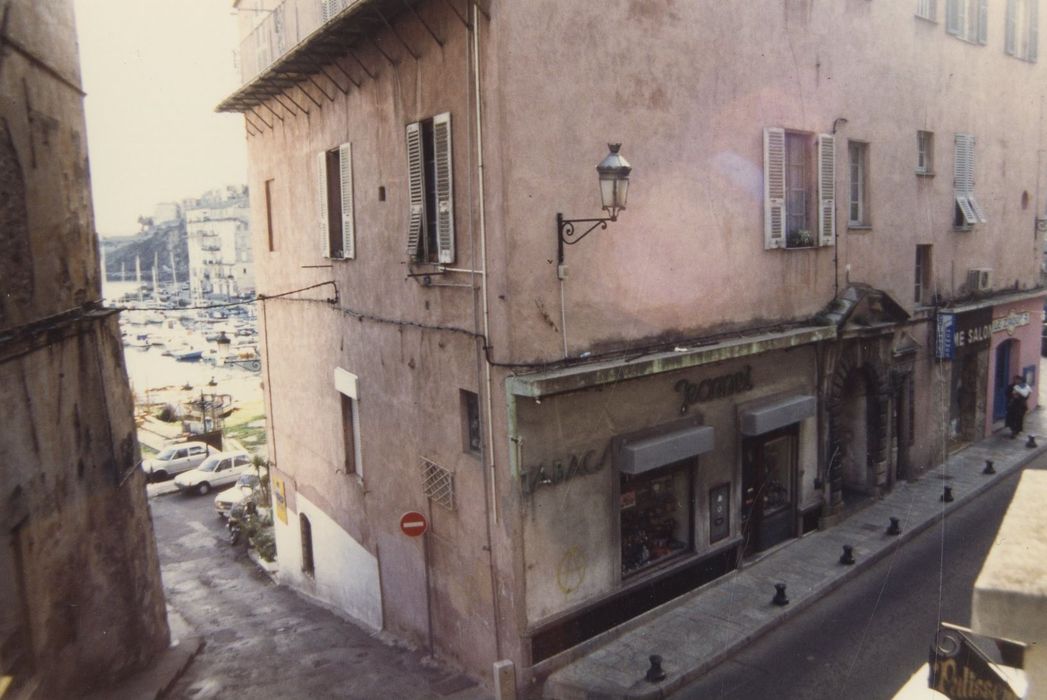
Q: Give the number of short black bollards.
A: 7